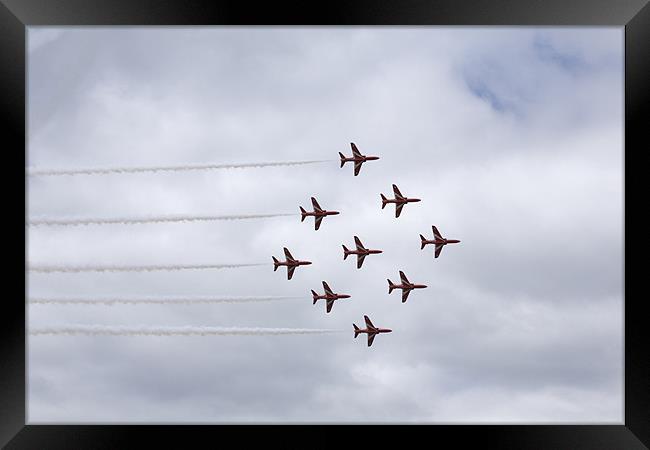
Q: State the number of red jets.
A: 9